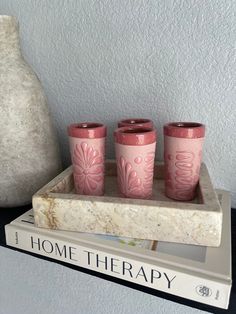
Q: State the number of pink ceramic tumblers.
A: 4